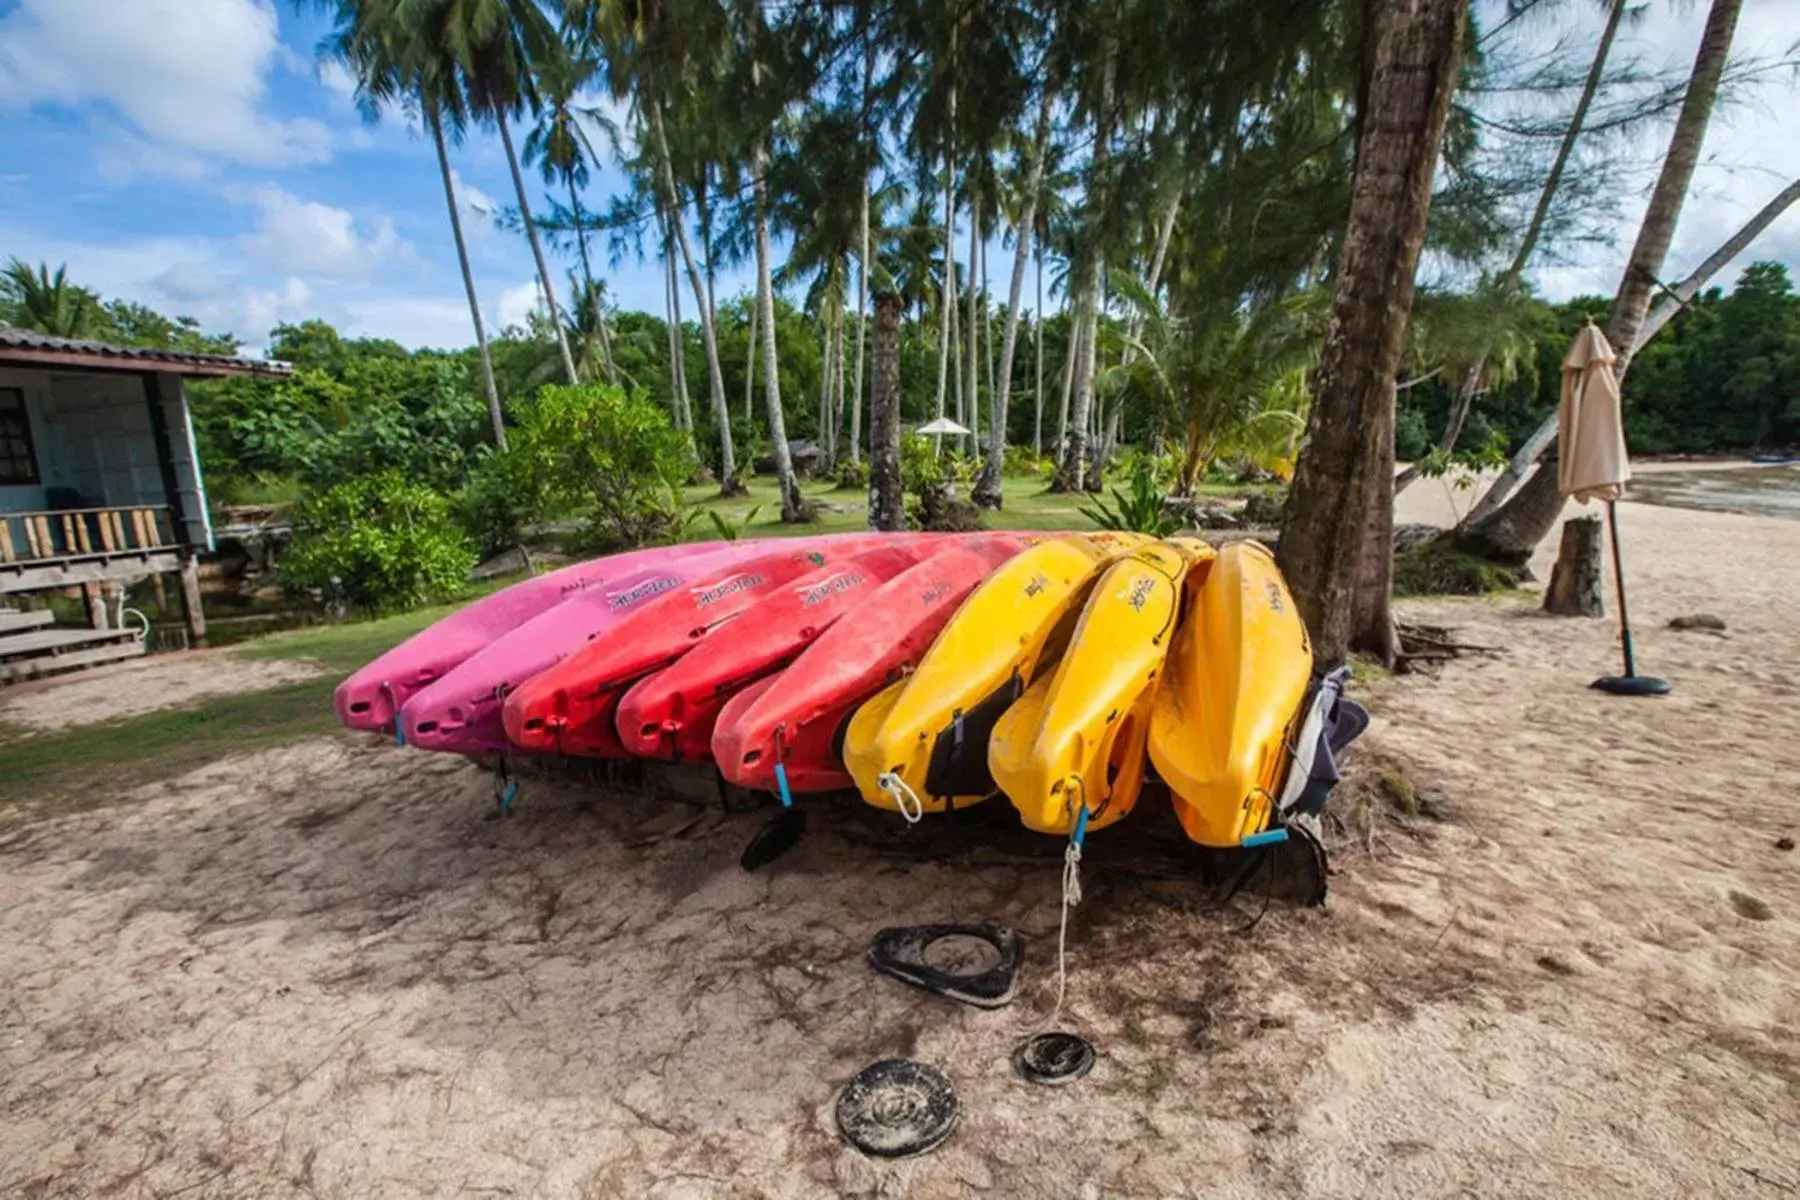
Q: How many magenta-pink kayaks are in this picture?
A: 2